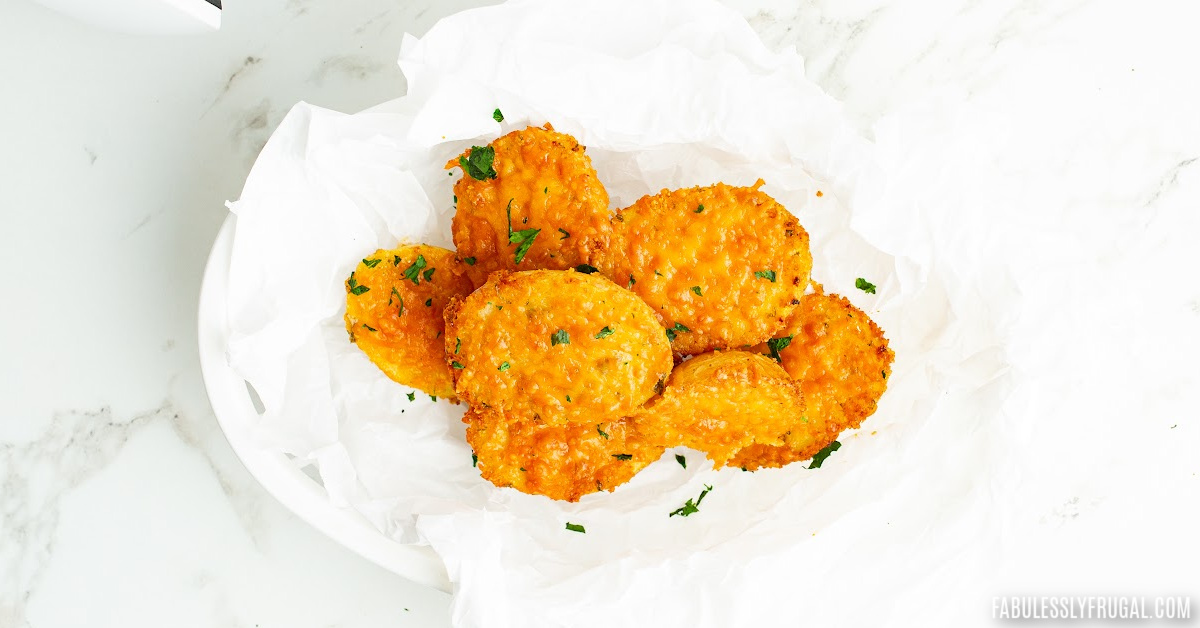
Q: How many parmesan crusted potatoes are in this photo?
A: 7